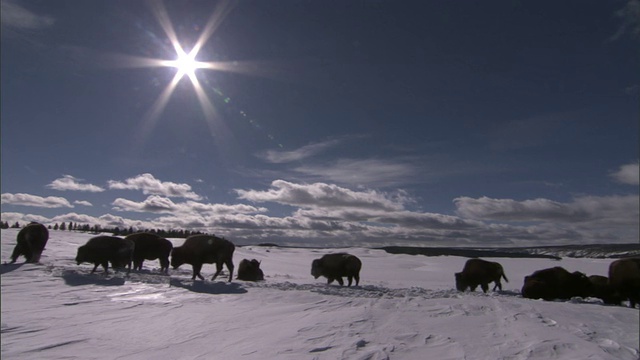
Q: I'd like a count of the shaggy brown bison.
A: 10